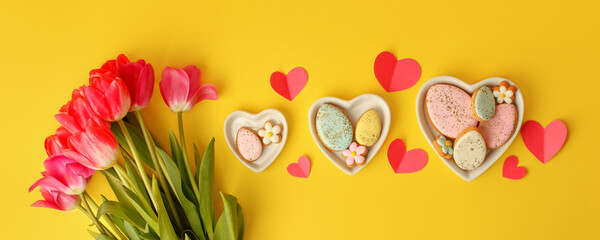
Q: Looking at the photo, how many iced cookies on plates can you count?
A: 11